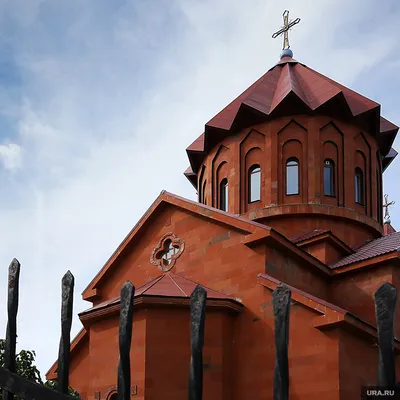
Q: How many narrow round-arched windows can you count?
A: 5